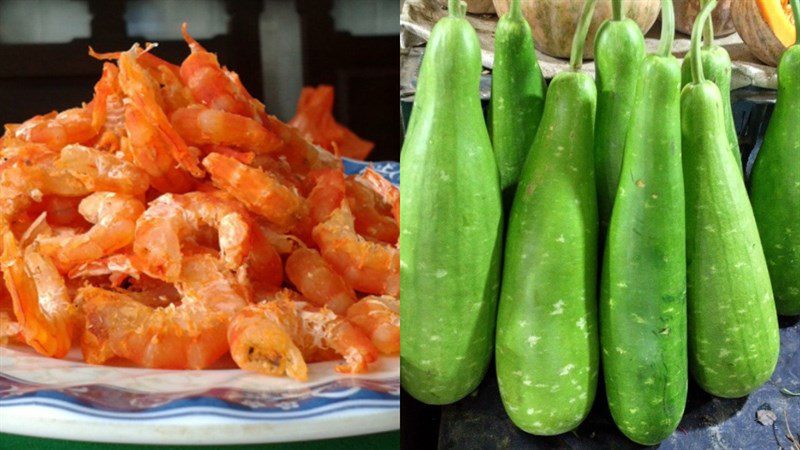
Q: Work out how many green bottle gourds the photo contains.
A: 8